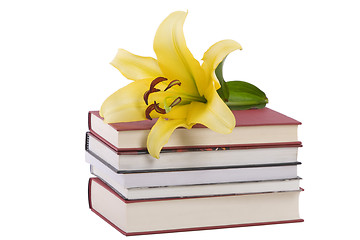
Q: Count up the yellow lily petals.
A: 6